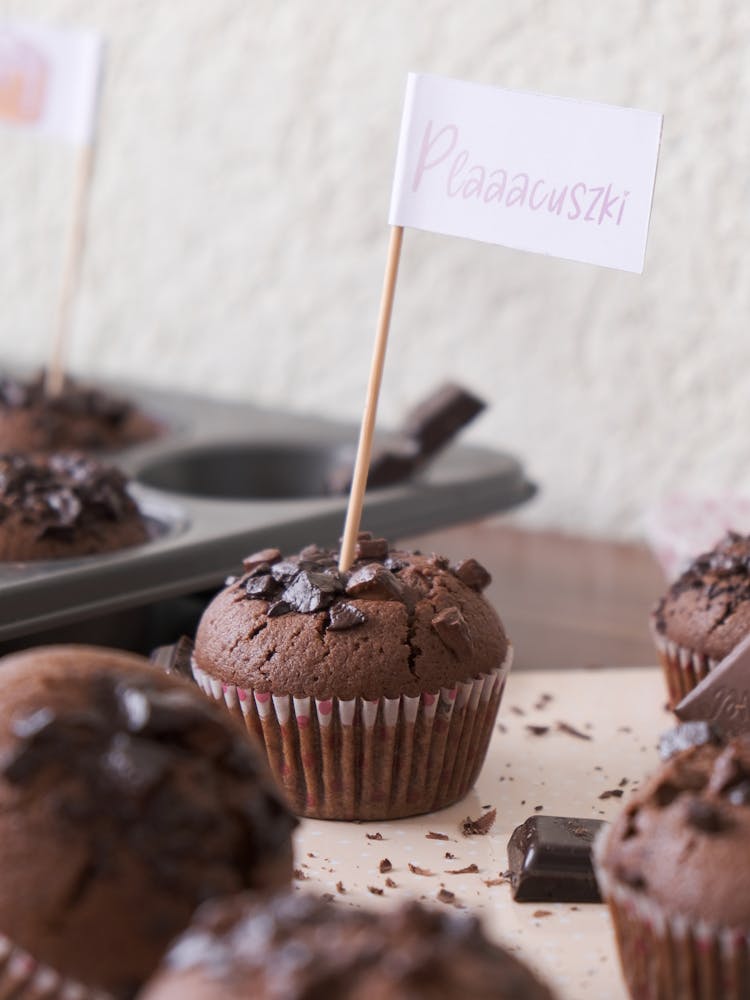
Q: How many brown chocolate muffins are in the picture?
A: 7